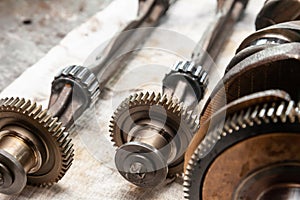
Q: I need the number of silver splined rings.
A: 2